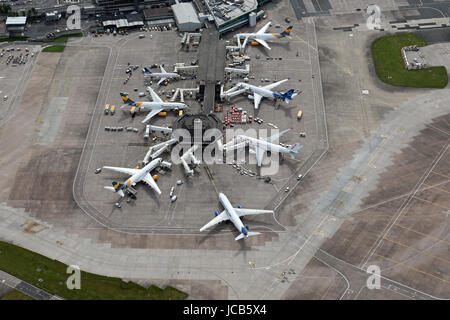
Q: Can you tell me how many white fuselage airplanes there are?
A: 7